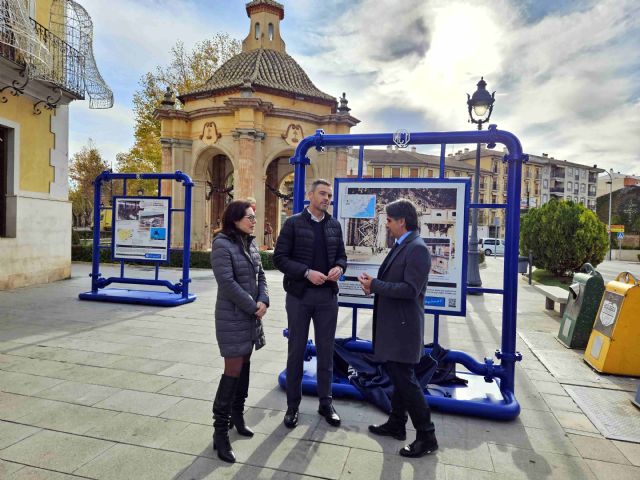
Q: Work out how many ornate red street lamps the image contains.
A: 0